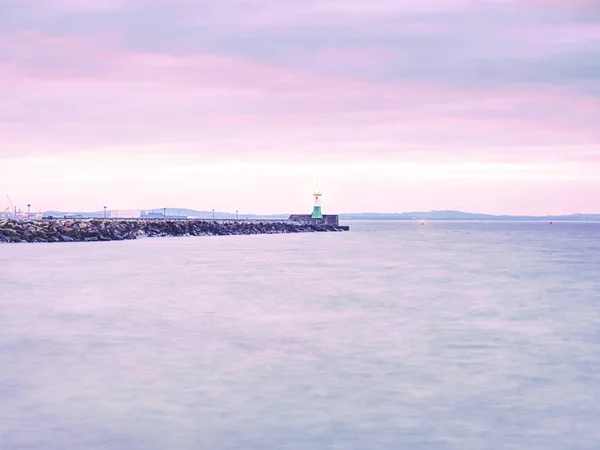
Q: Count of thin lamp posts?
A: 5